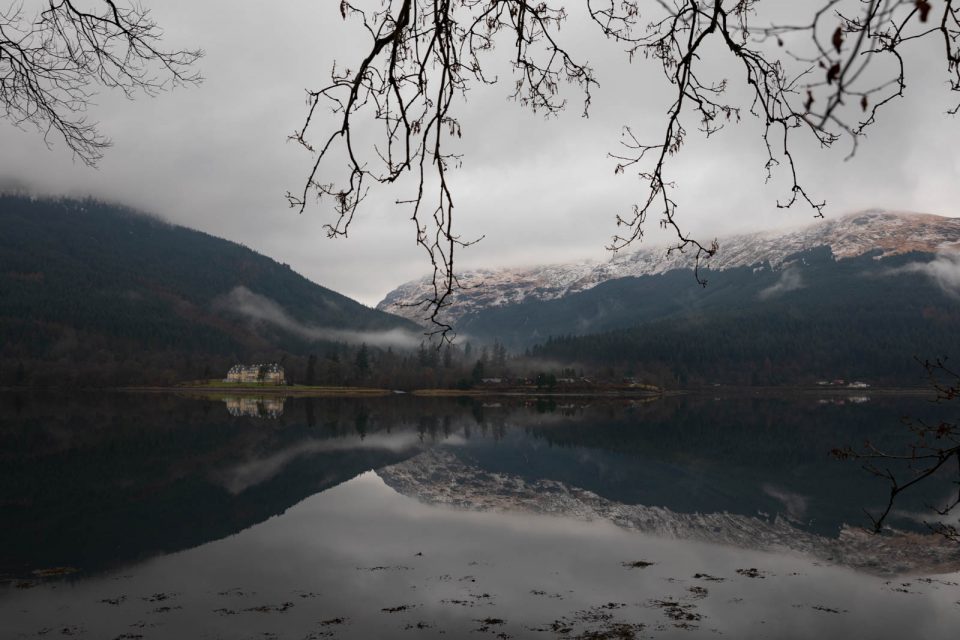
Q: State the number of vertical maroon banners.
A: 0